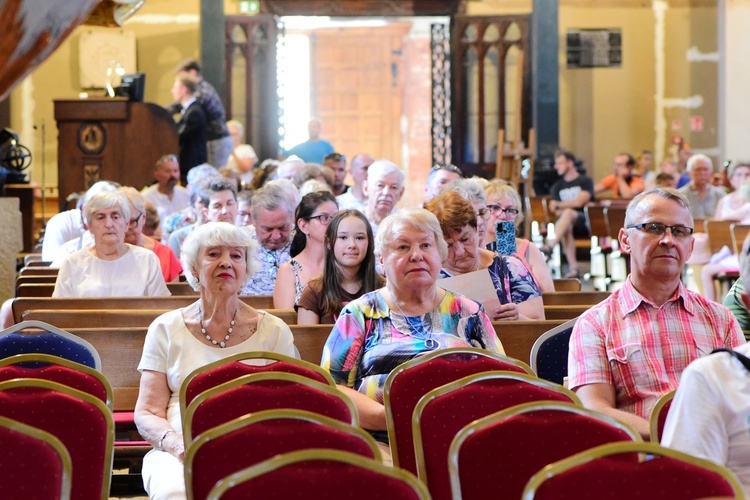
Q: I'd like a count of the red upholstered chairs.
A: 12